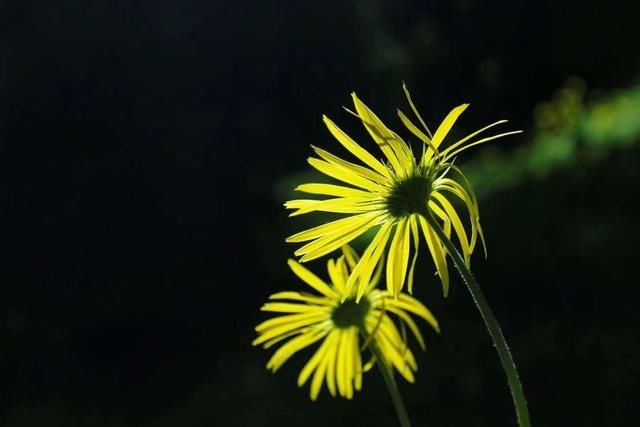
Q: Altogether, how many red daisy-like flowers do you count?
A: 0